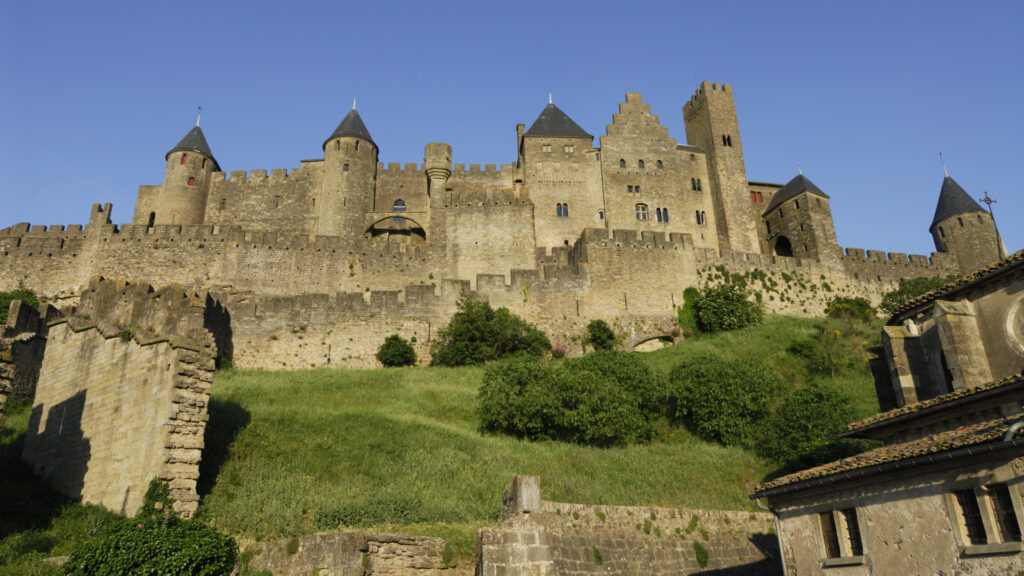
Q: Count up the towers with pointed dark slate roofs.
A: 5